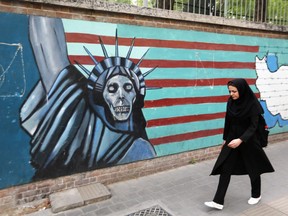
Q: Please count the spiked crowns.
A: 1